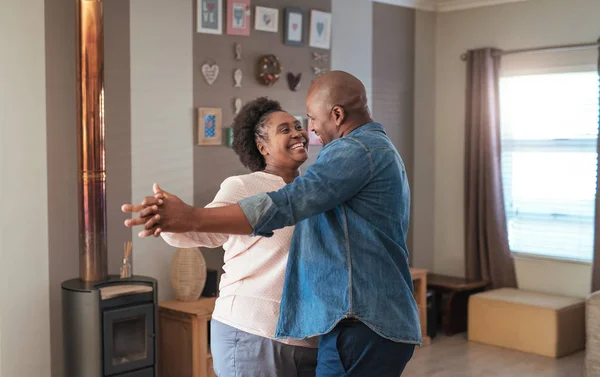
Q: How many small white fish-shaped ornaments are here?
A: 3